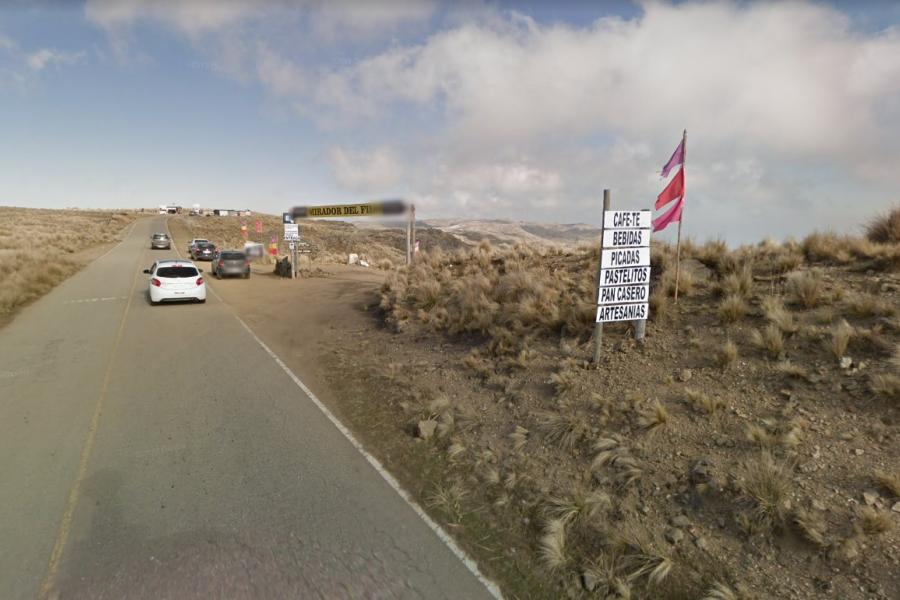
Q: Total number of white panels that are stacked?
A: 6